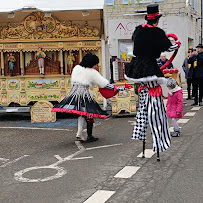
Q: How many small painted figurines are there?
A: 3